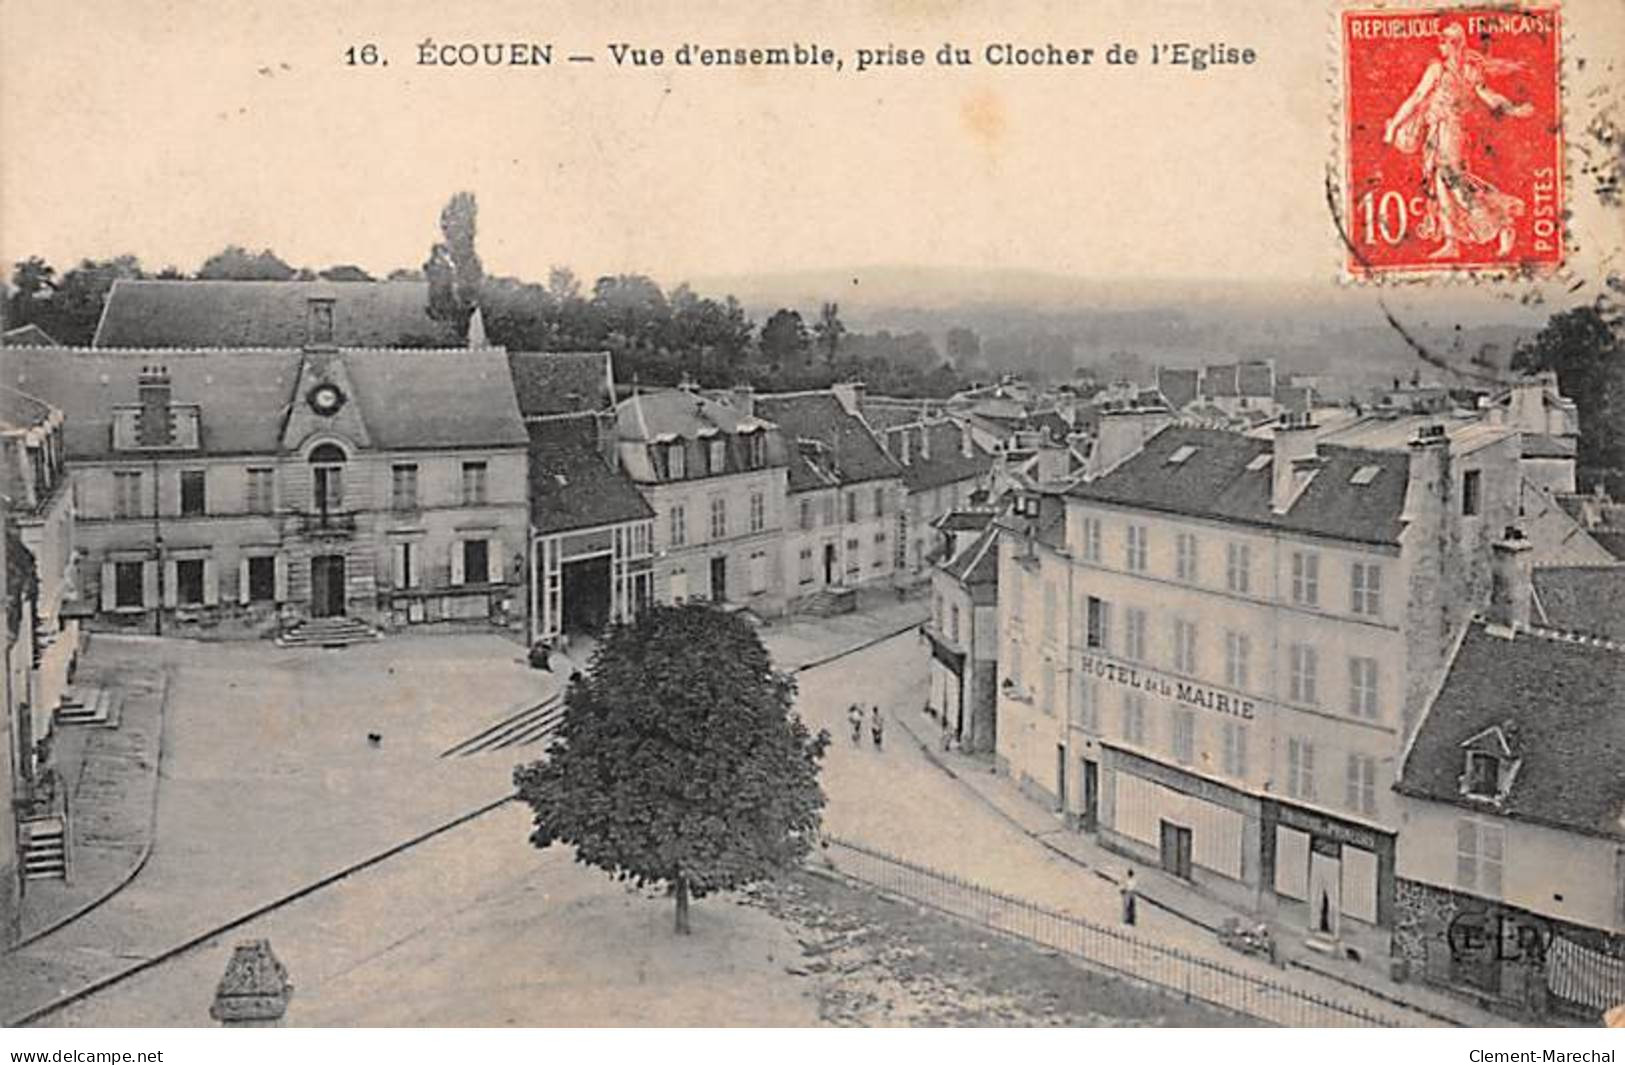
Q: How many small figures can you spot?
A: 3